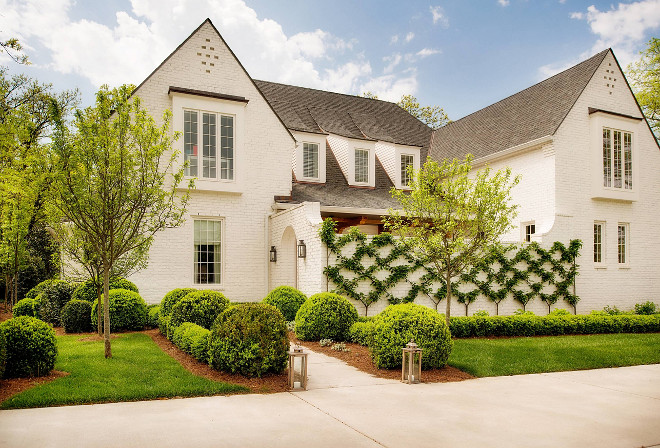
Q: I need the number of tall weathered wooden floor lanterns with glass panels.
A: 2